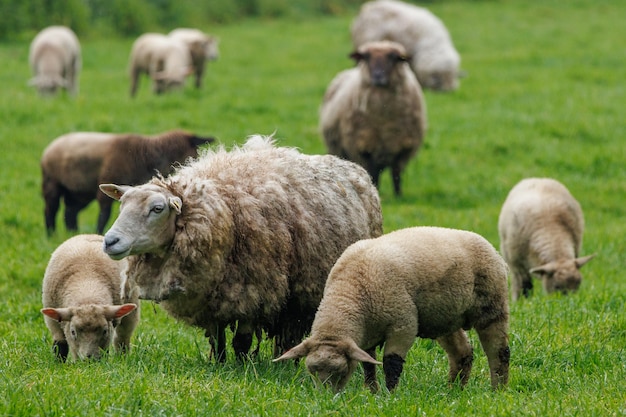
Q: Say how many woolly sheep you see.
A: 10